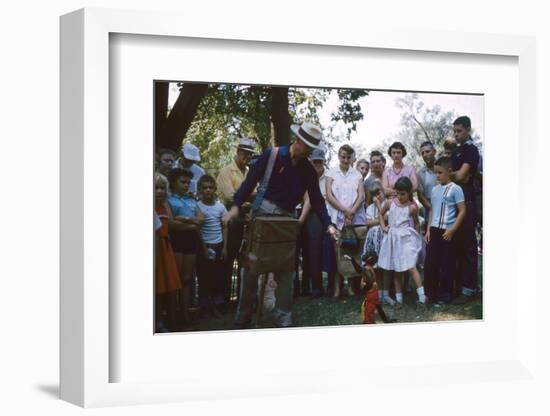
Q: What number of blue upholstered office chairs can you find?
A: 0